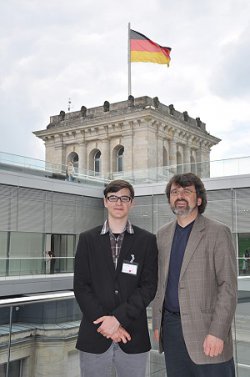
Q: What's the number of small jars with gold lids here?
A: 0